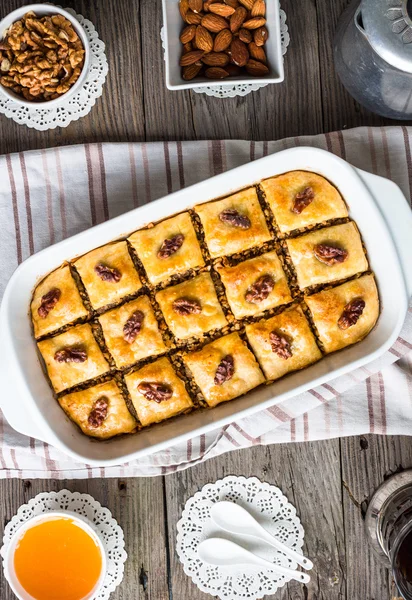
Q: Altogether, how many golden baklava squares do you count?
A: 15